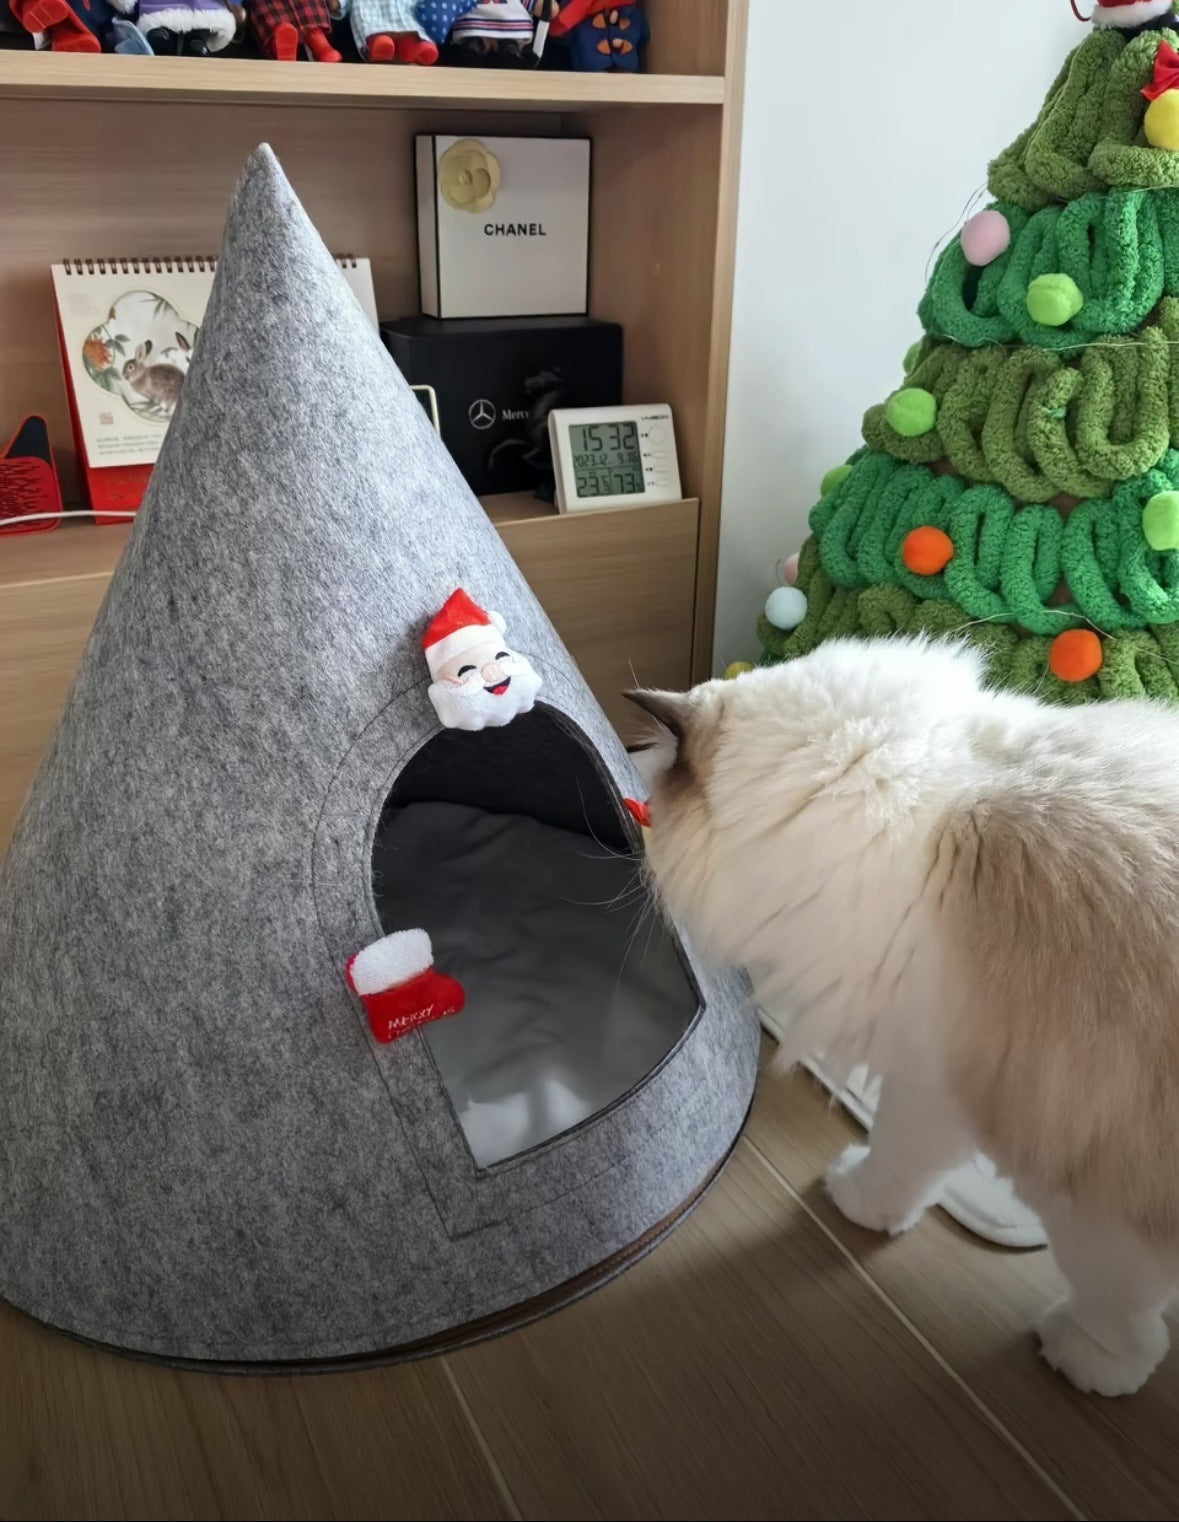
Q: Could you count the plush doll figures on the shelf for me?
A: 6